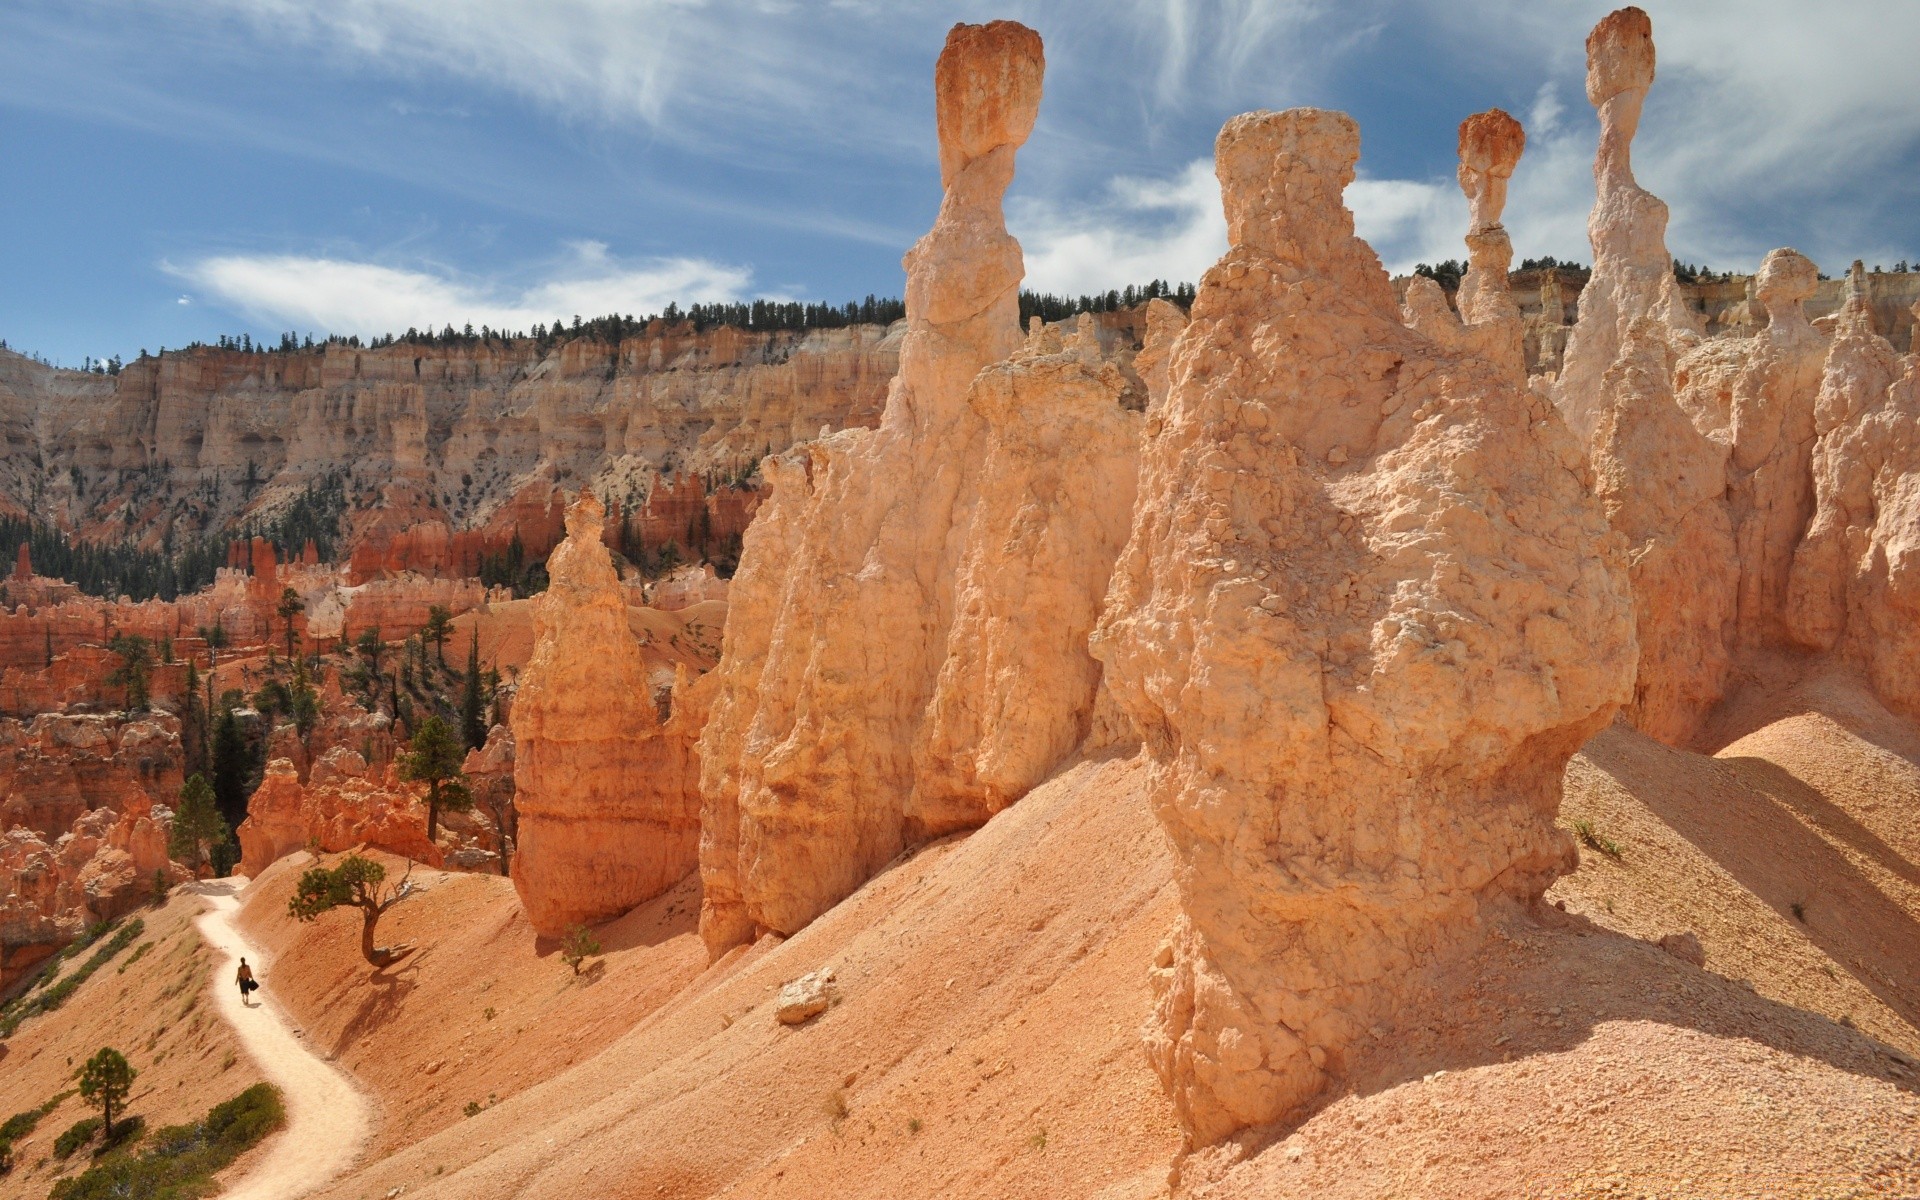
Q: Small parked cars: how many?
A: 0